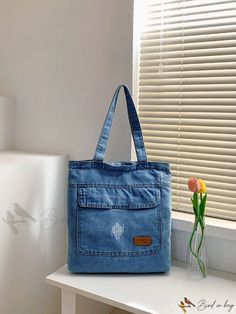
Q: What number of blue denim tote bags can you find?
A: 1